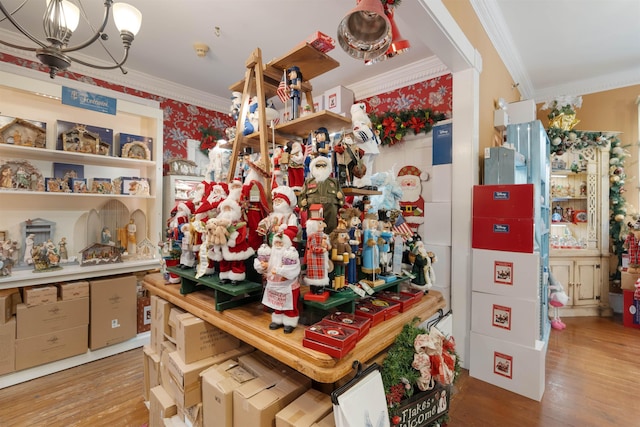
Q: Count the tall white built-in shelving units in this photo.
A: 1